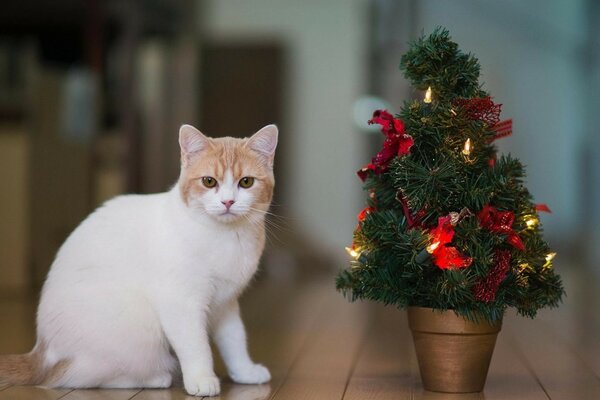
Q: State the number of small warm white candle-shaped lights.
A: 6